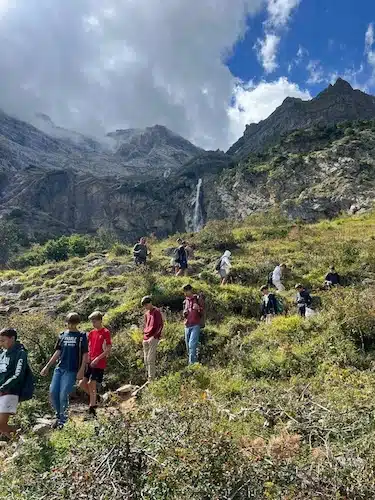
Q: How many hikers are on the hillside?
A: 13